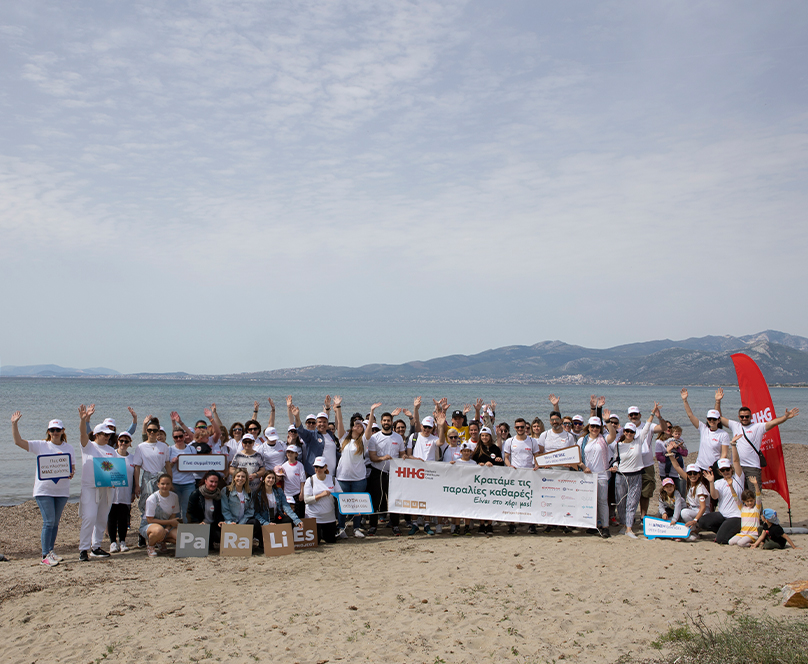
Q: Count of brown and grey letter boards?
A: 4